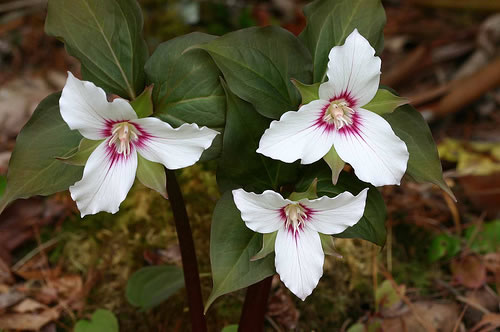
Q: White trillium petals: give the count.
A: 9